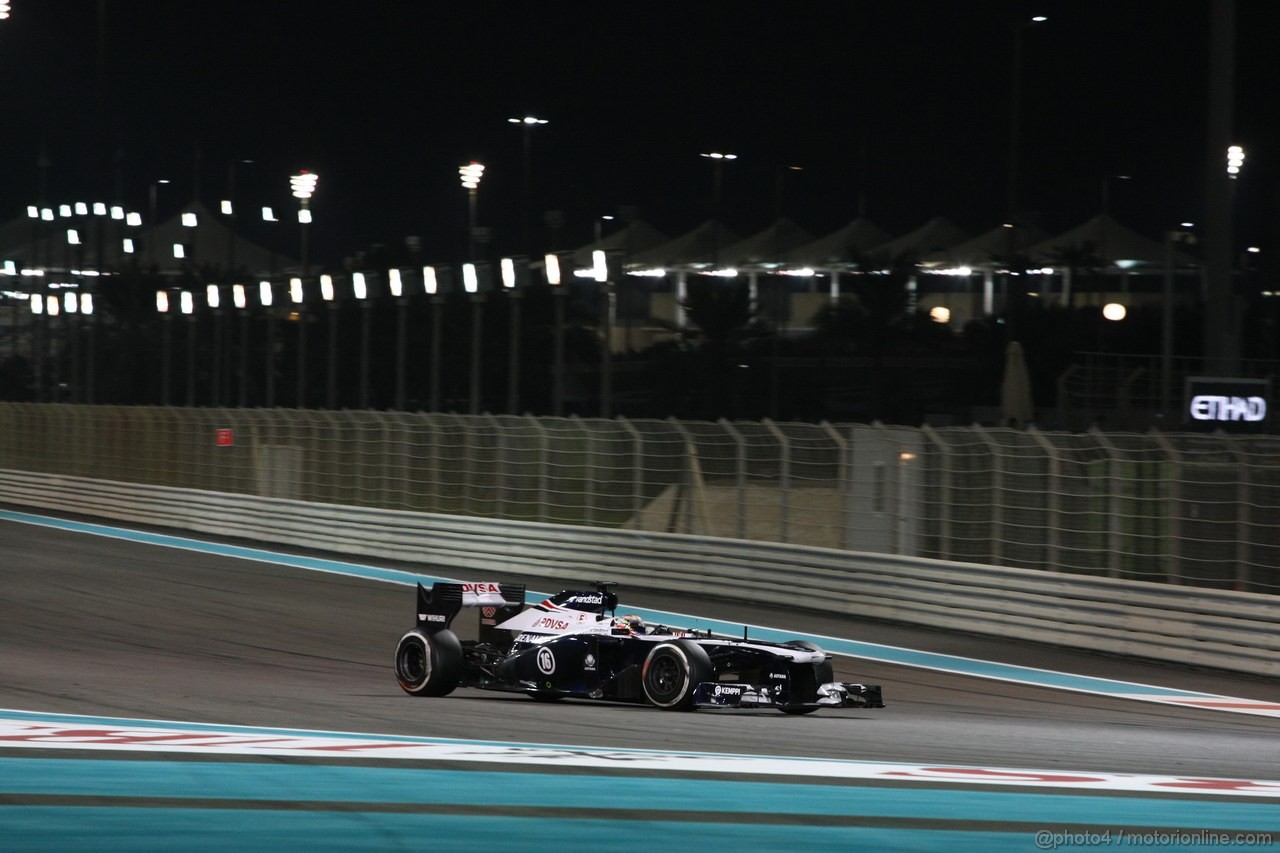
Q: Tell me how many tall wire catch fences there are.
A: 1